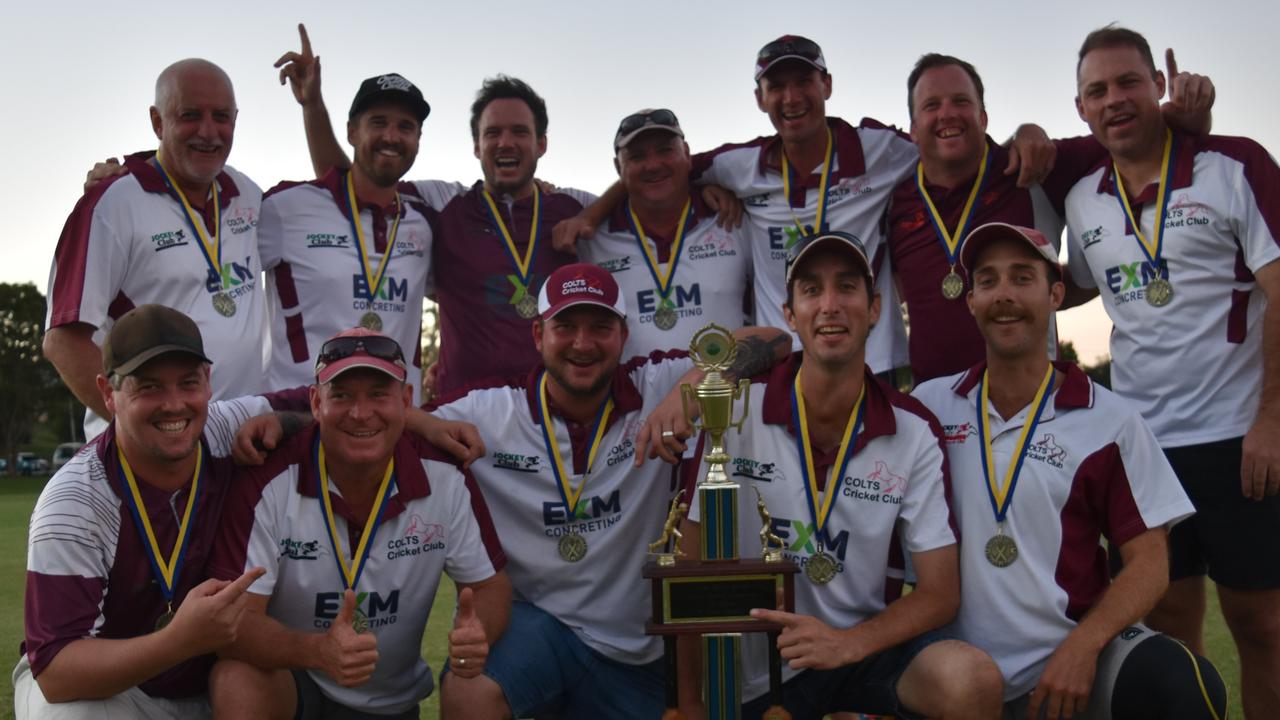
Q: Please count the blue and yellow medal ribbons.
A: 12